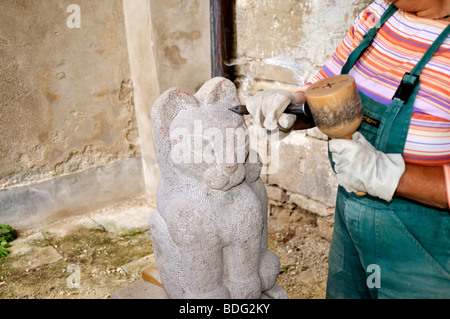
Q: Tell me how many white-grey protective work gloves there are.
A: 2